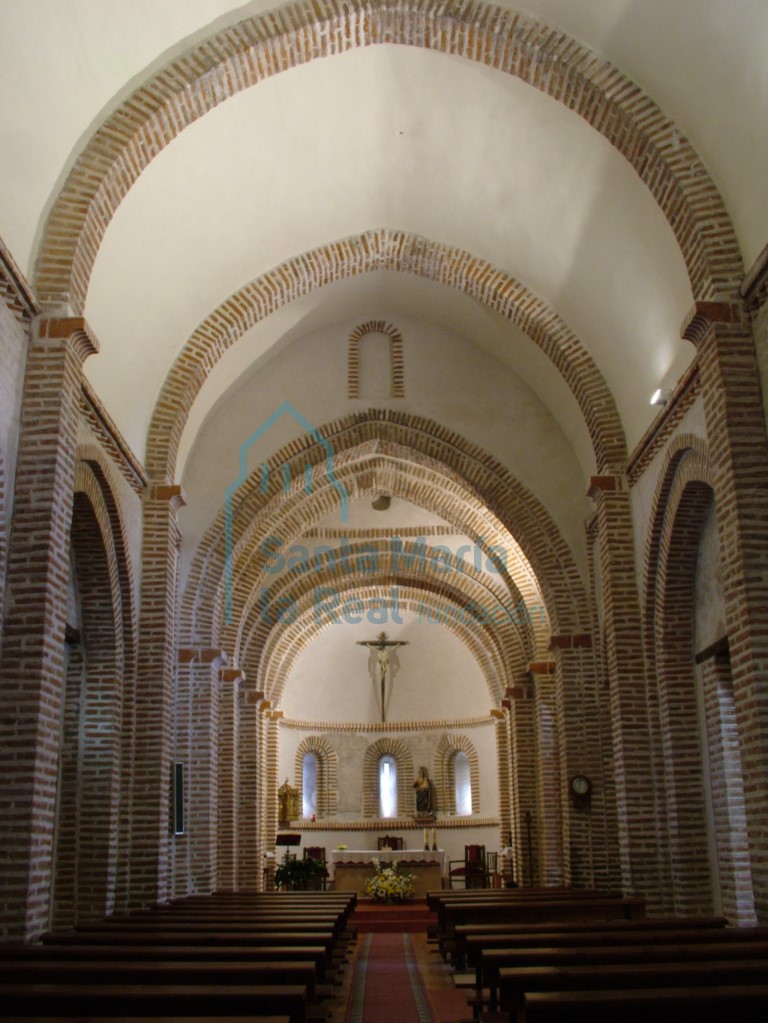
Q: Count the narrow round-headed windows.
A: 3